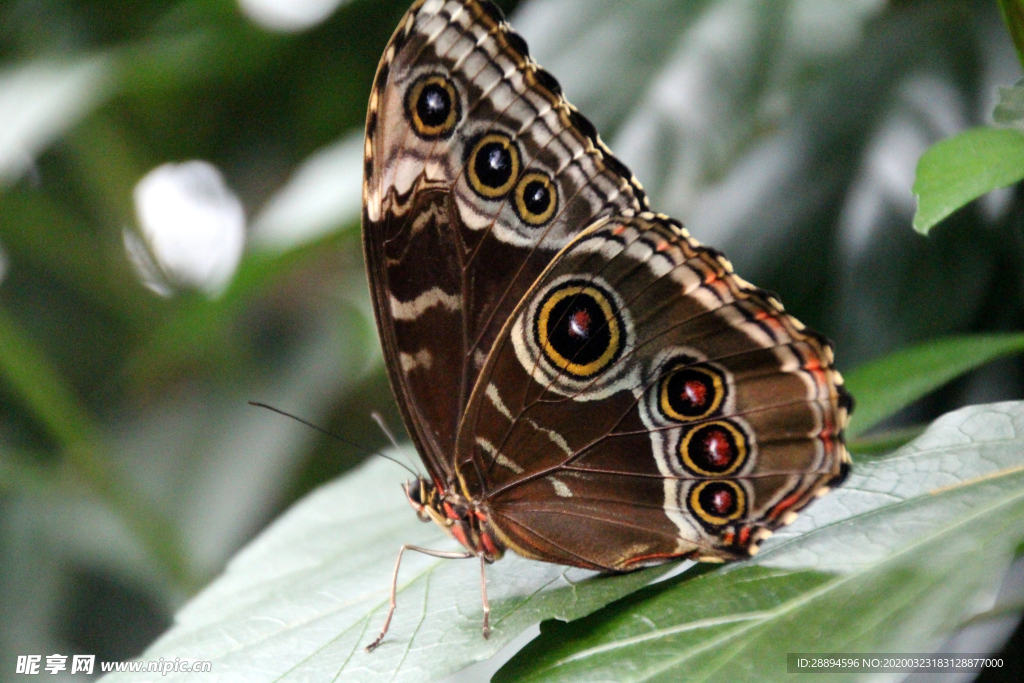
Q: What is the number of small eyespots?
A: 6